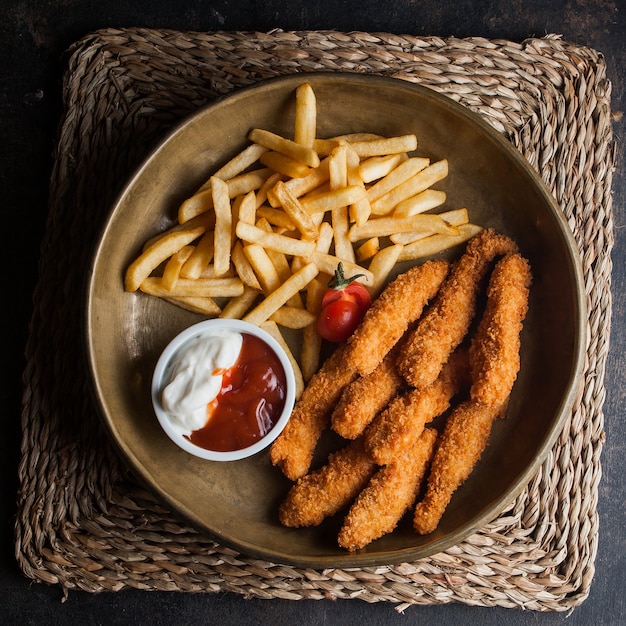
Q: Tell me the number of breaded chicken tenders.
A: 9